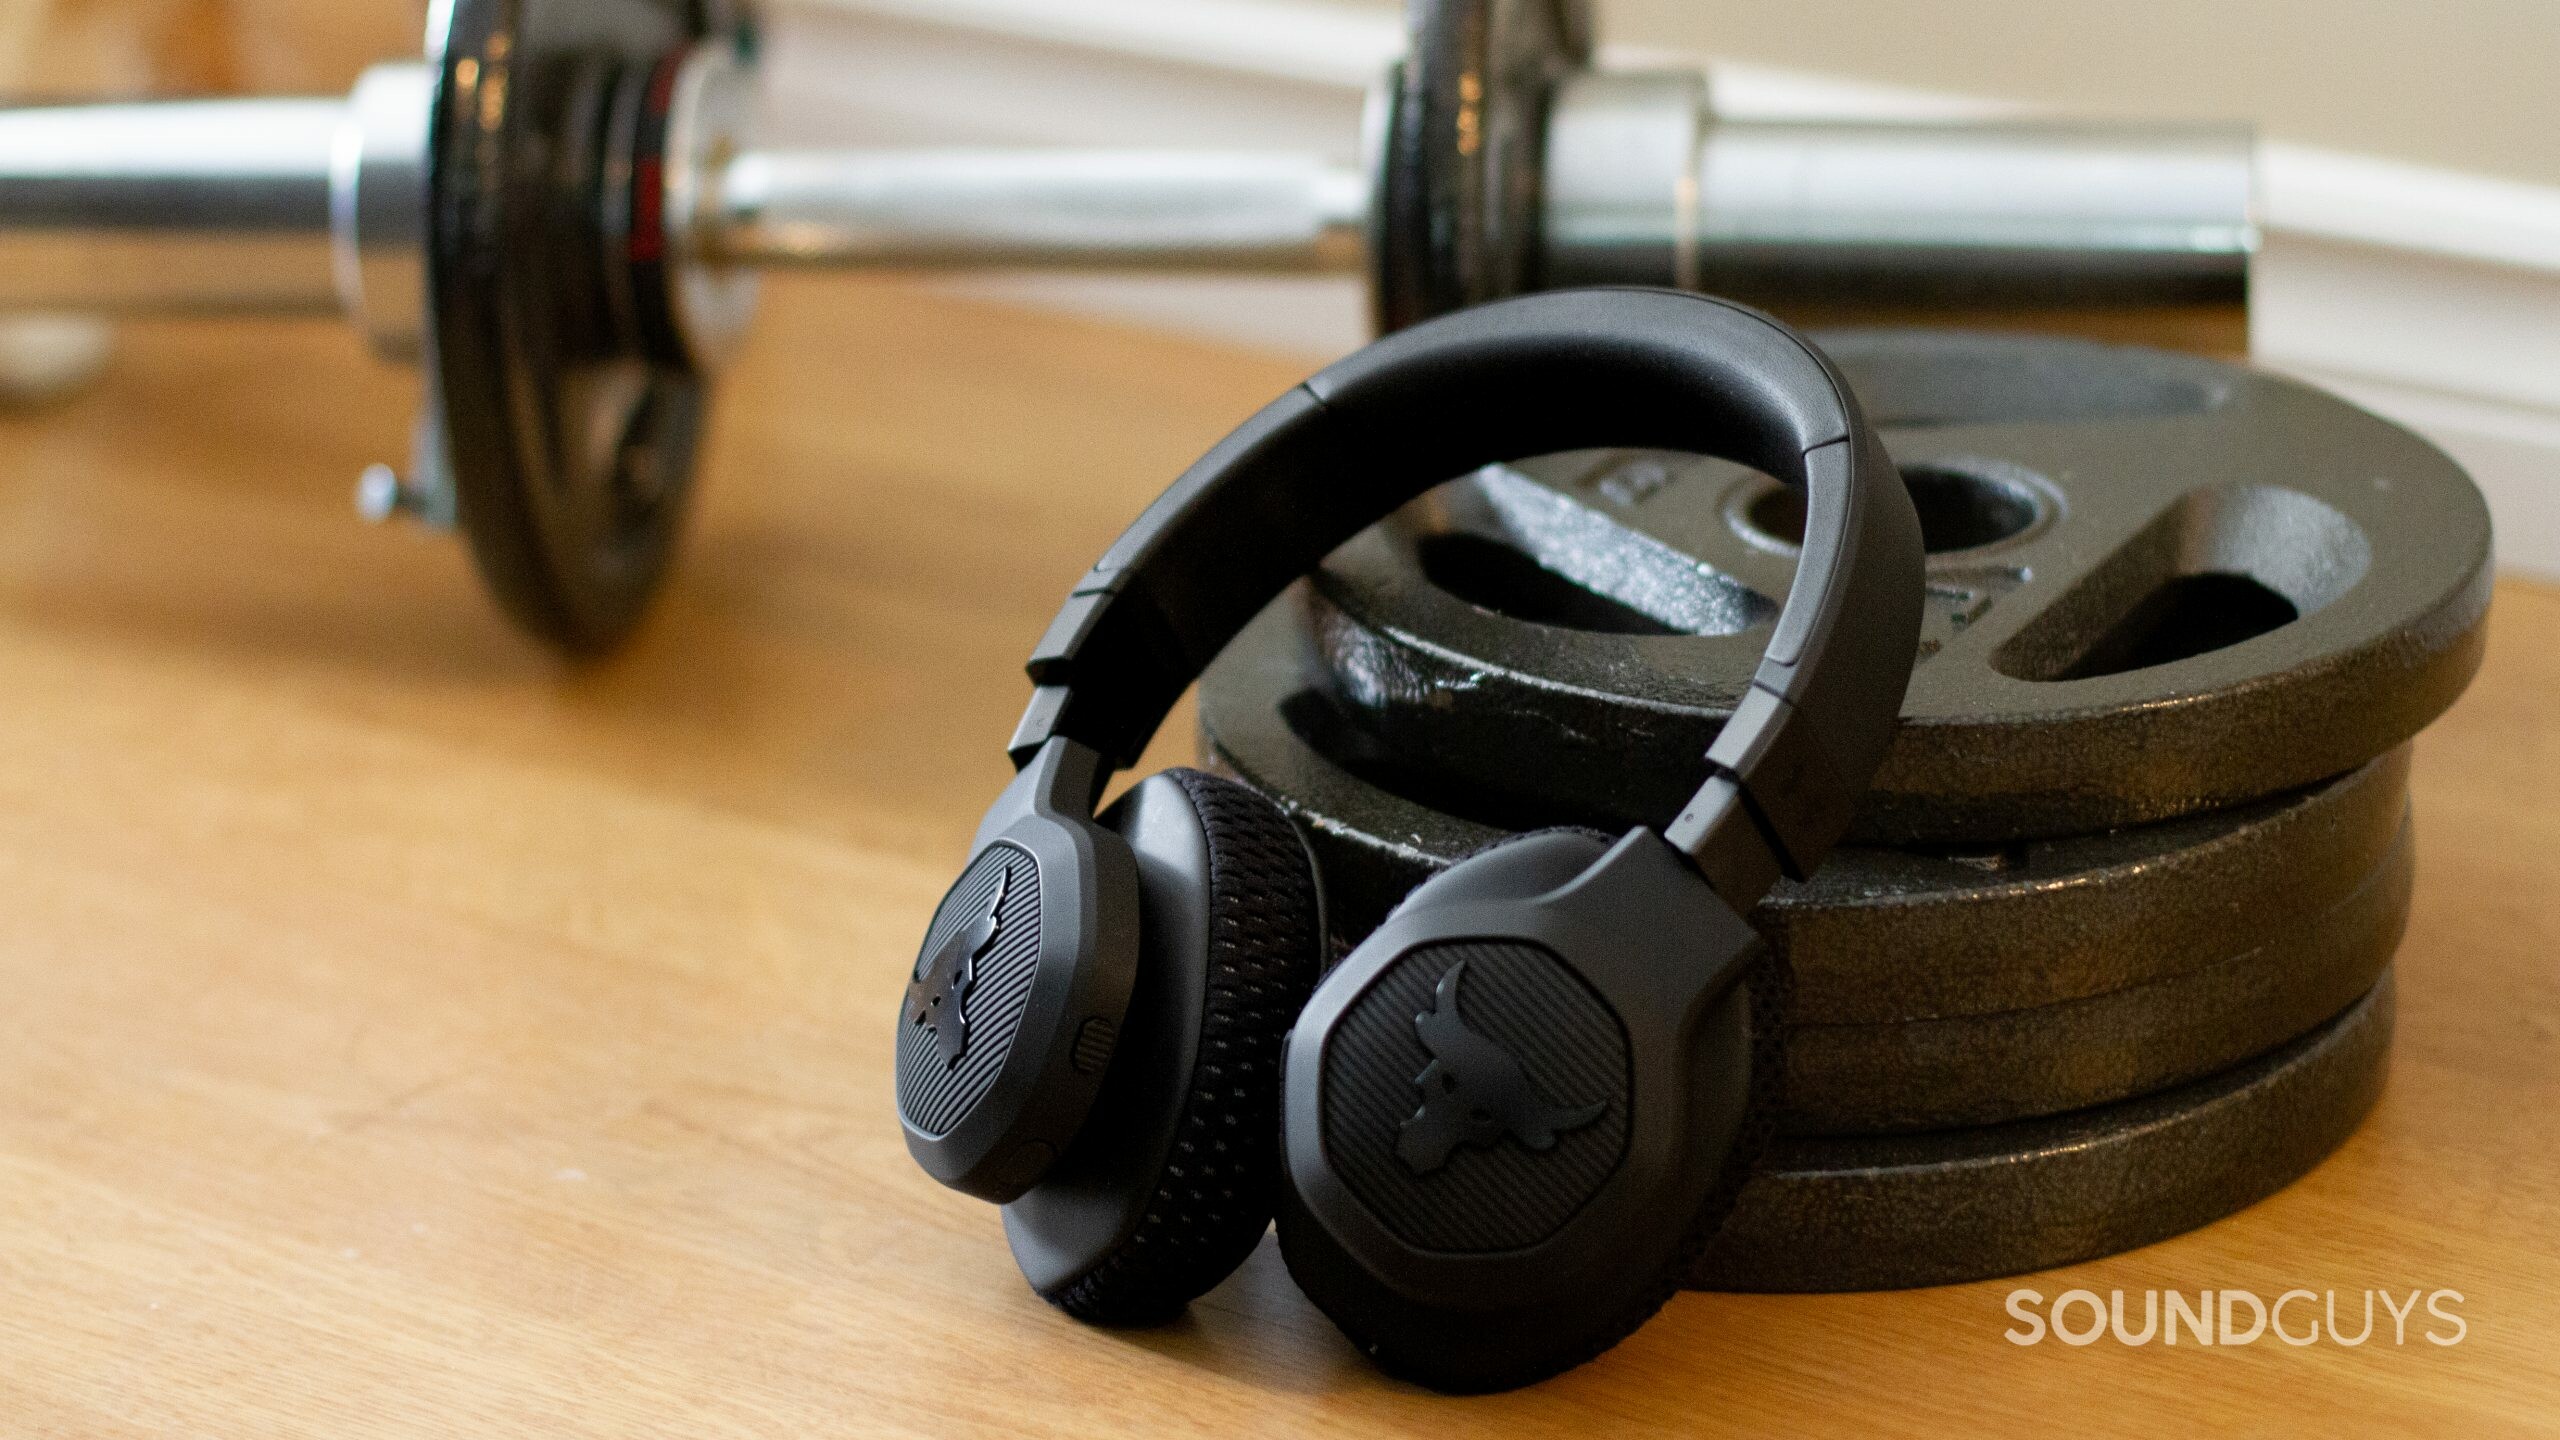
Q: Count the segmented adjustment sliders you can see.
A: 2